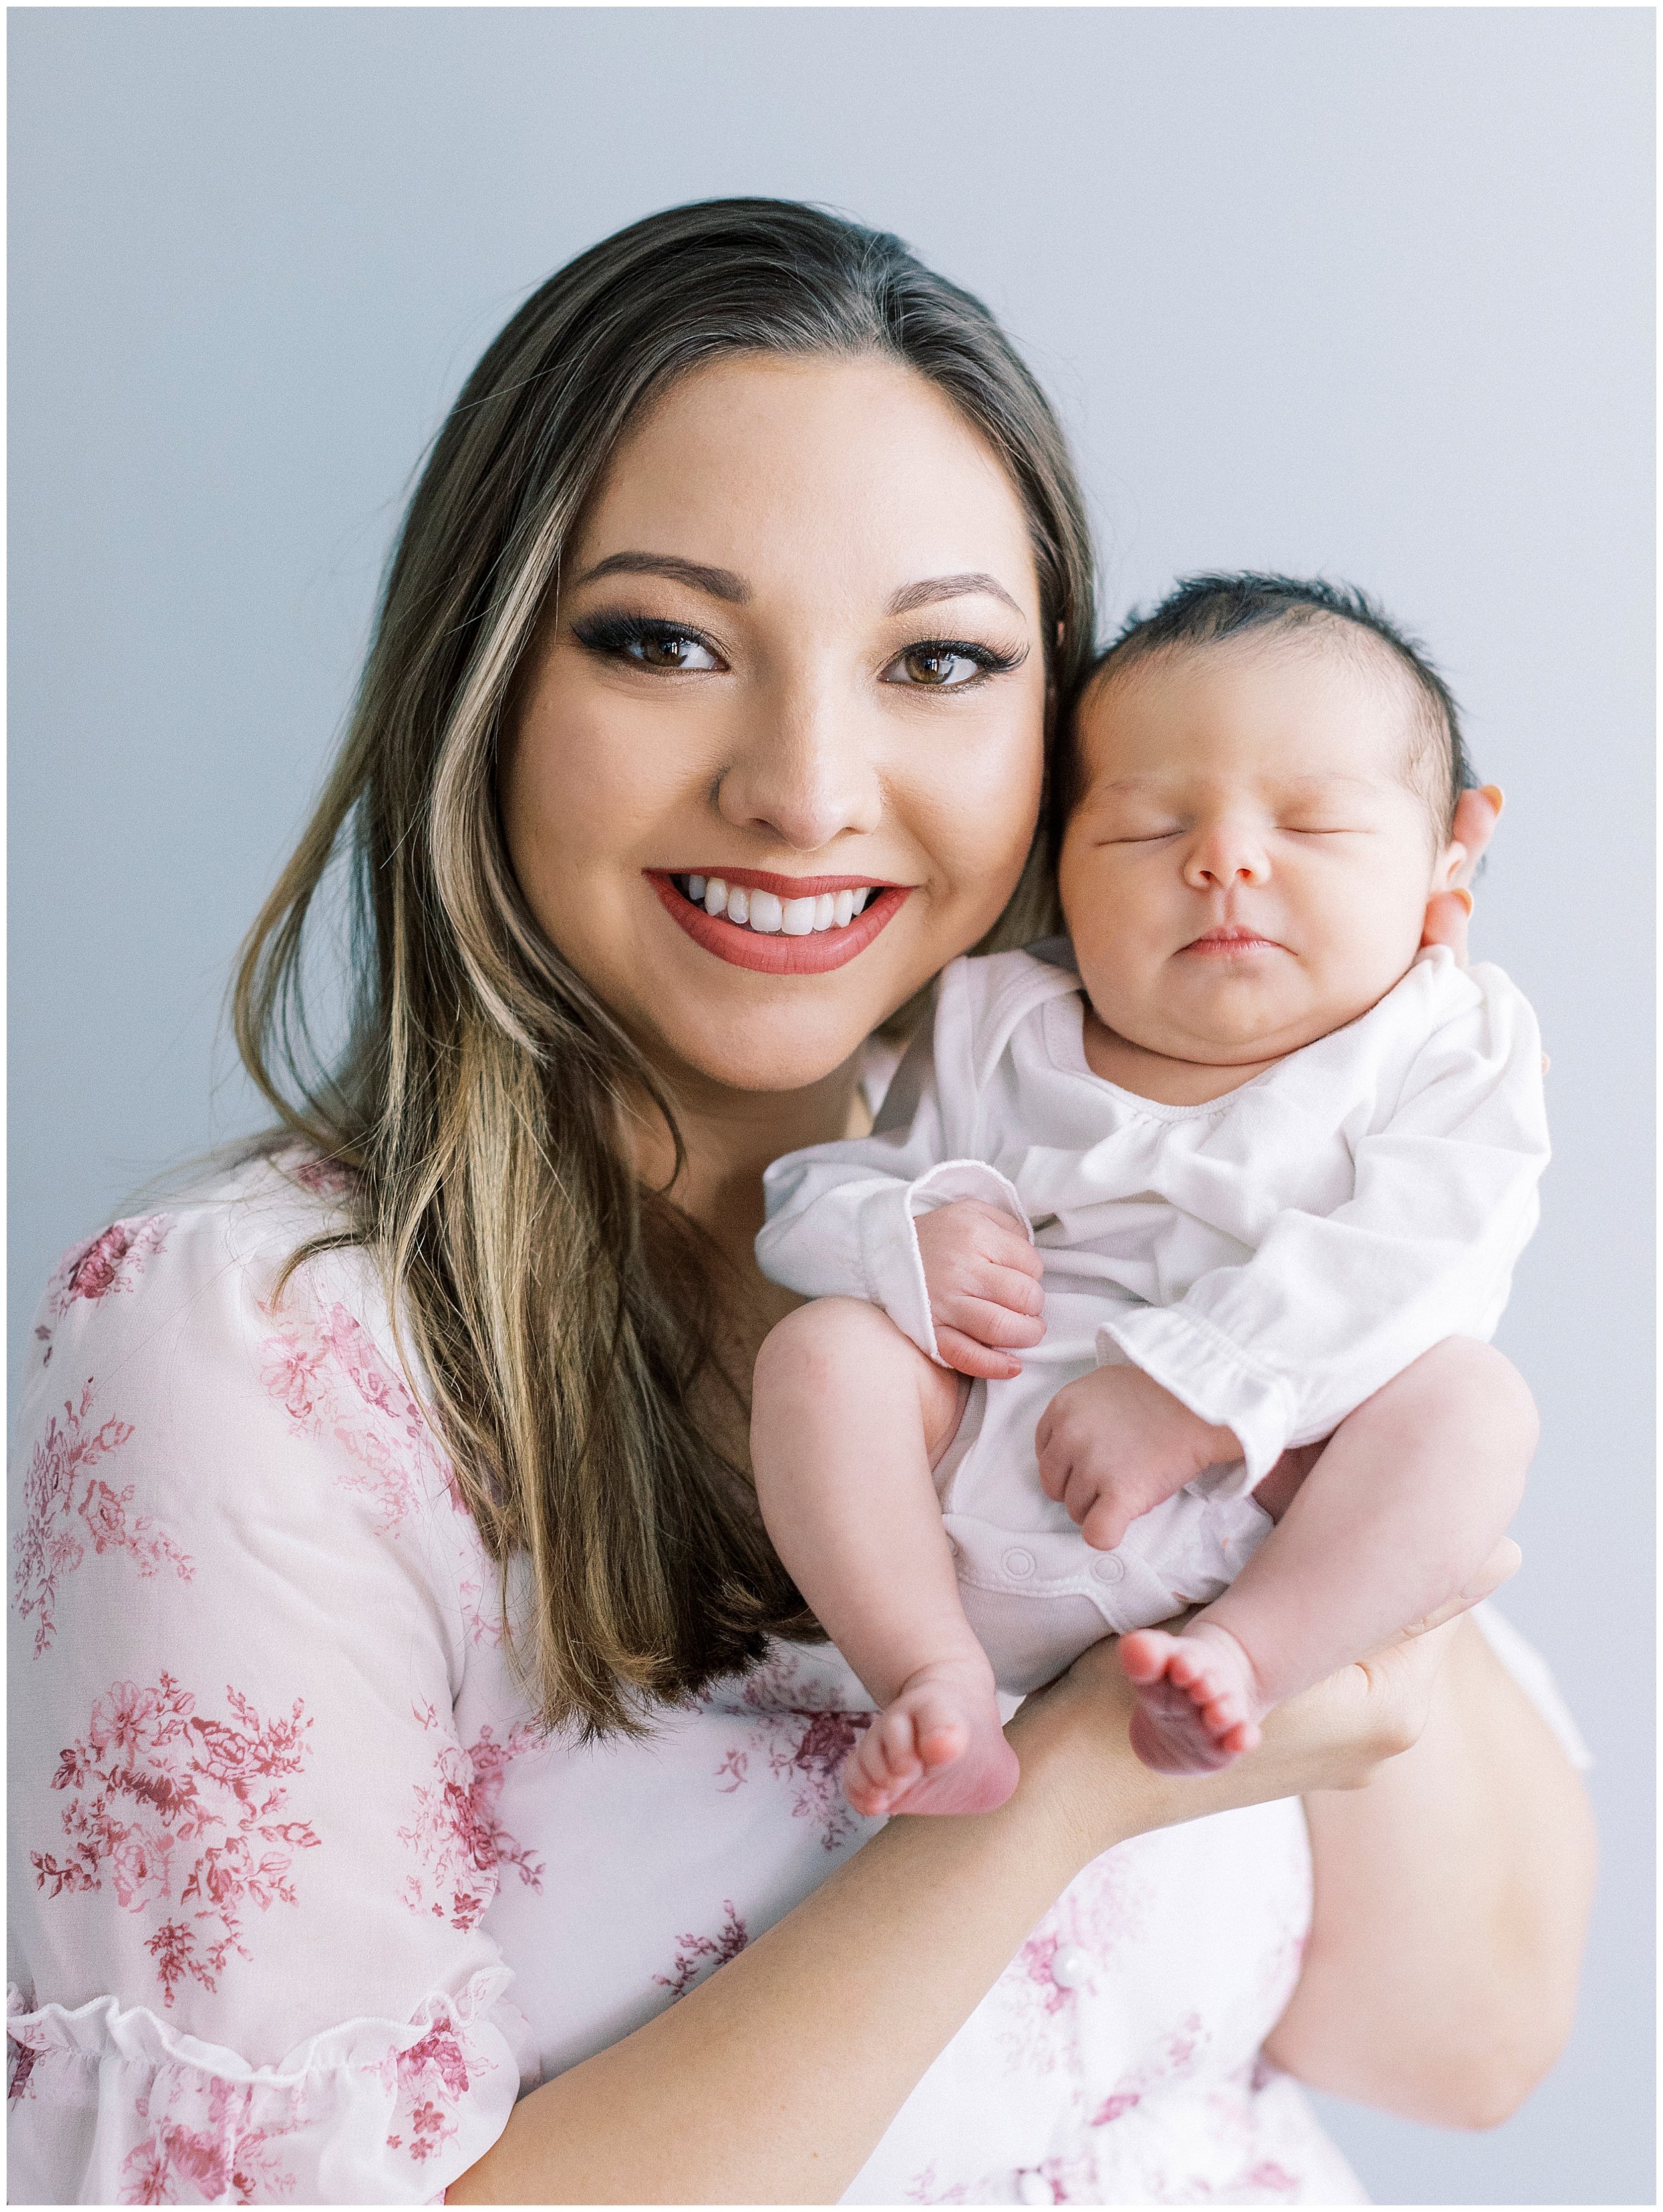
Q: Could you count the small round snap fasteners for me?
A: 2